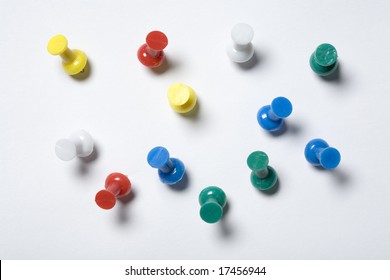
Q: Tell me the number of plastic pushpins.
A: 12